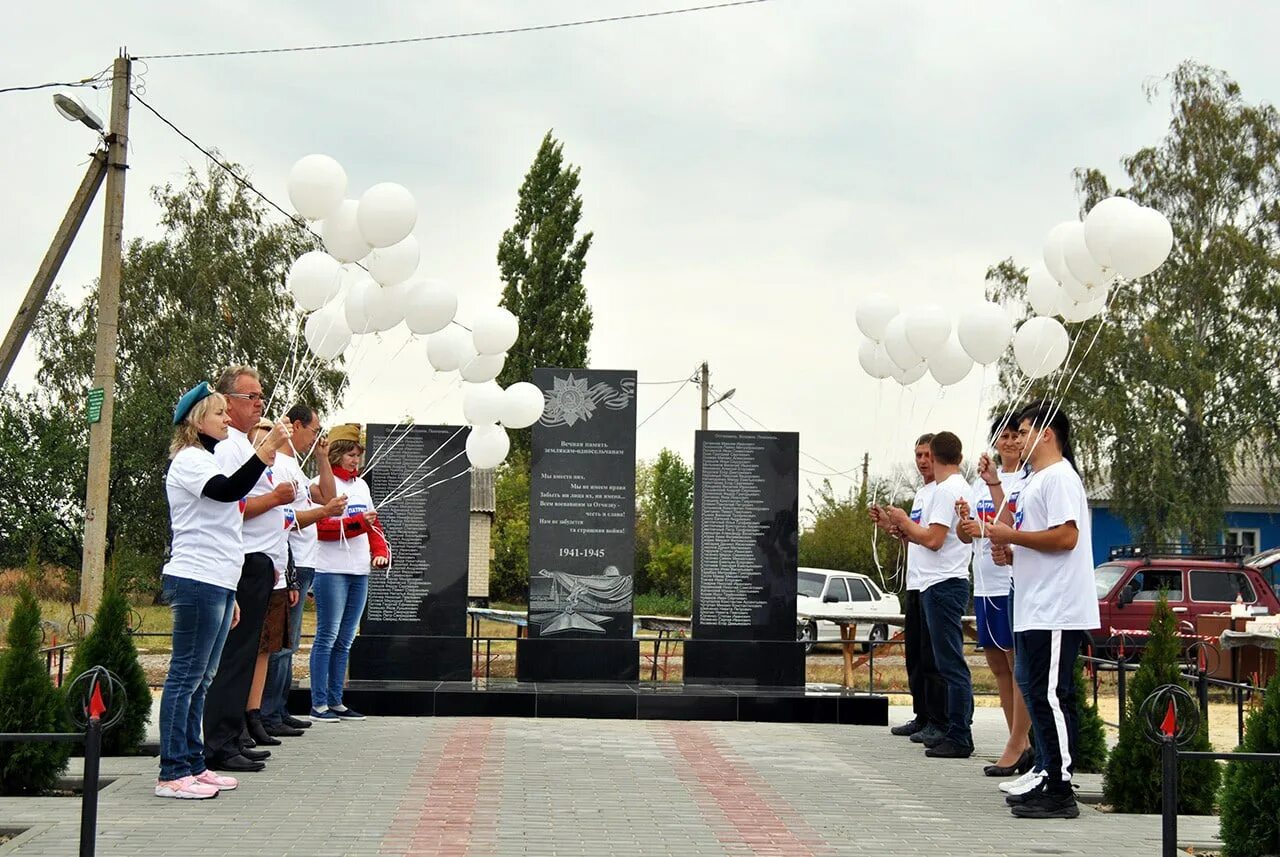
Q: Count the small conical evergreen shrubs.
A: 5